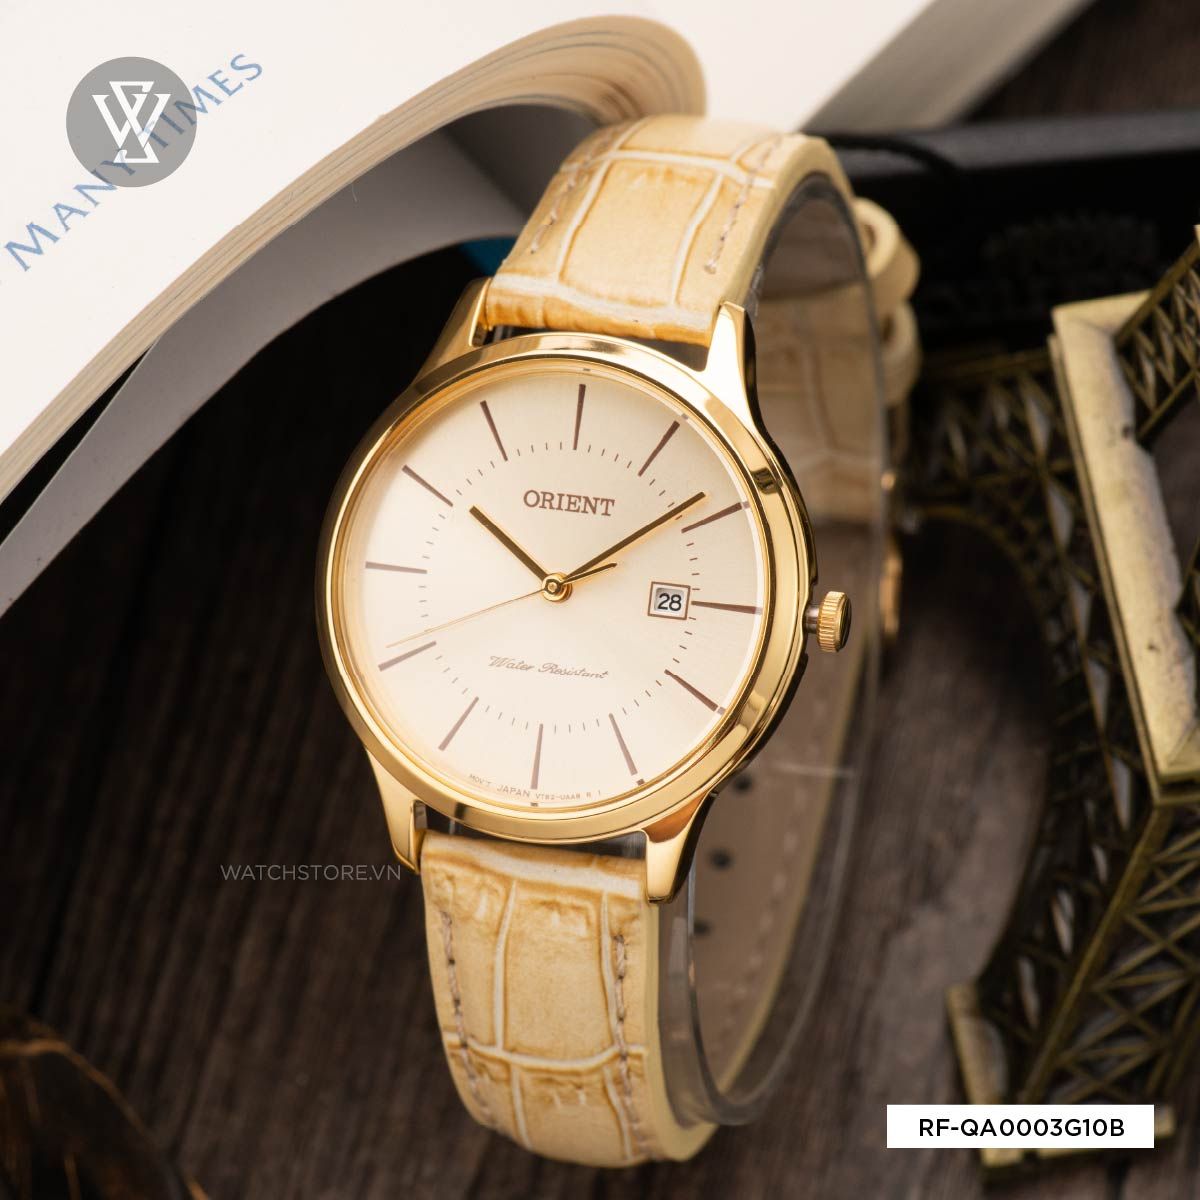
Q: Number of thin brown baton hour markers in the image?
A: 12